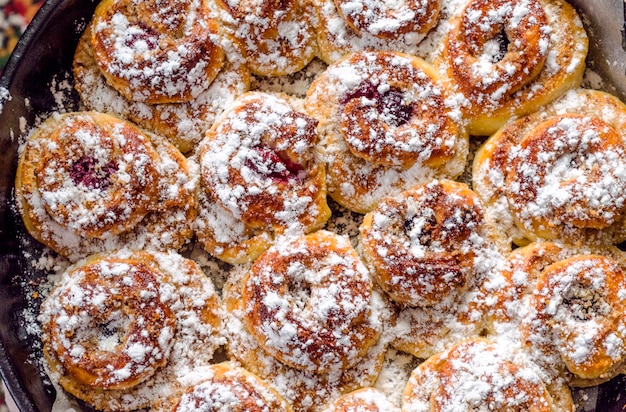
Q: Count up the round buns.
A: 15